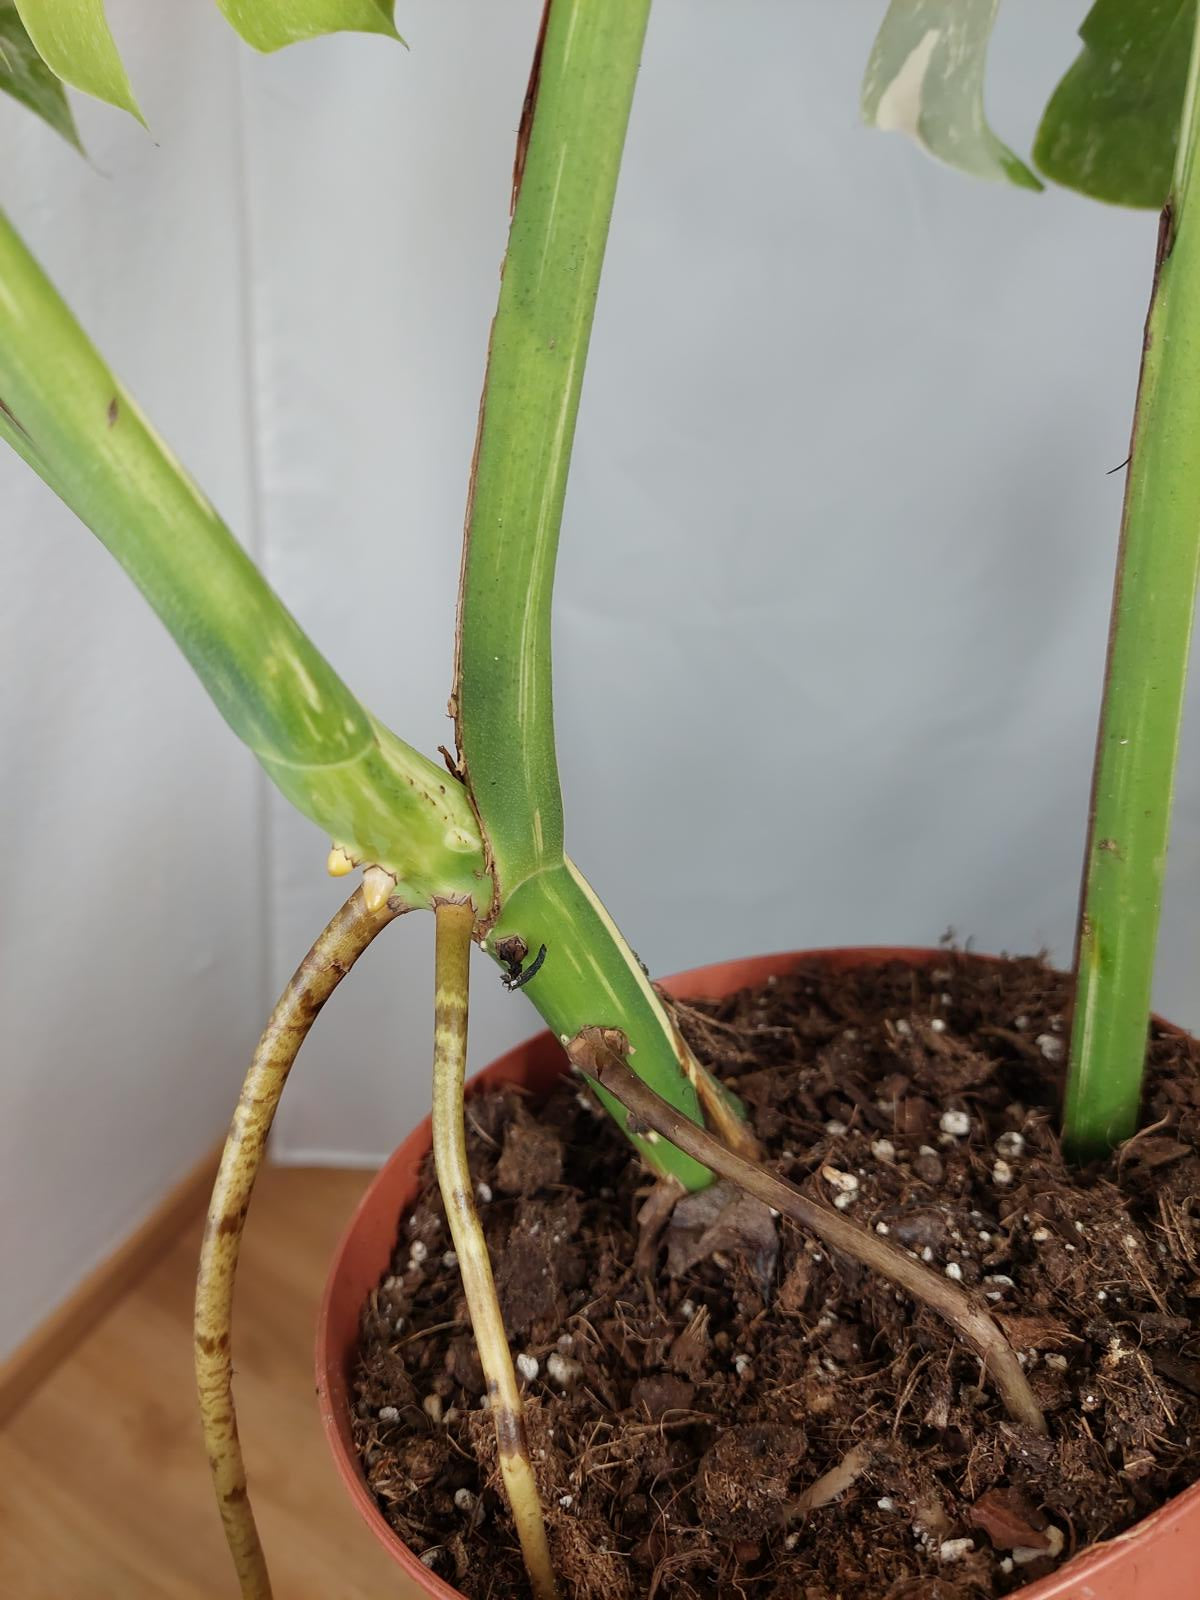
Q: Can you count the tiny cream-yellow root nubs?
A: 2